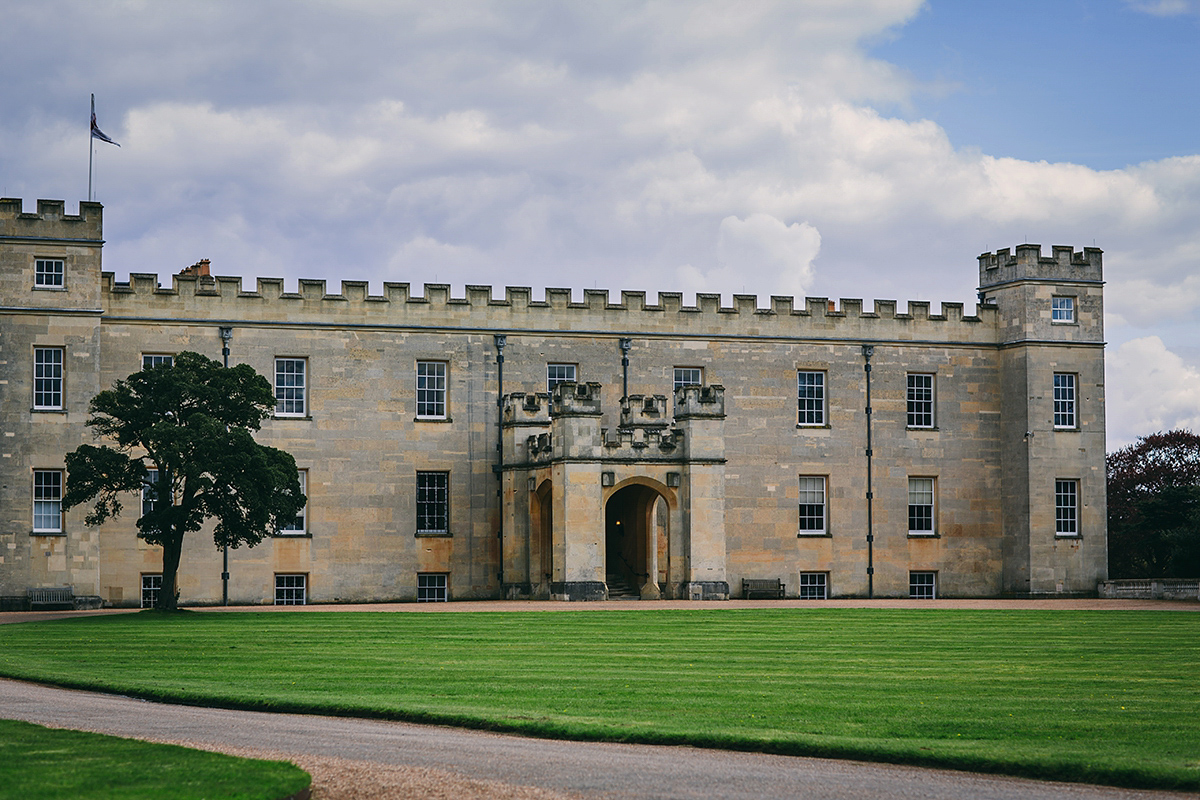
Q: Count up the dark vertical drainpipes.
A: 4